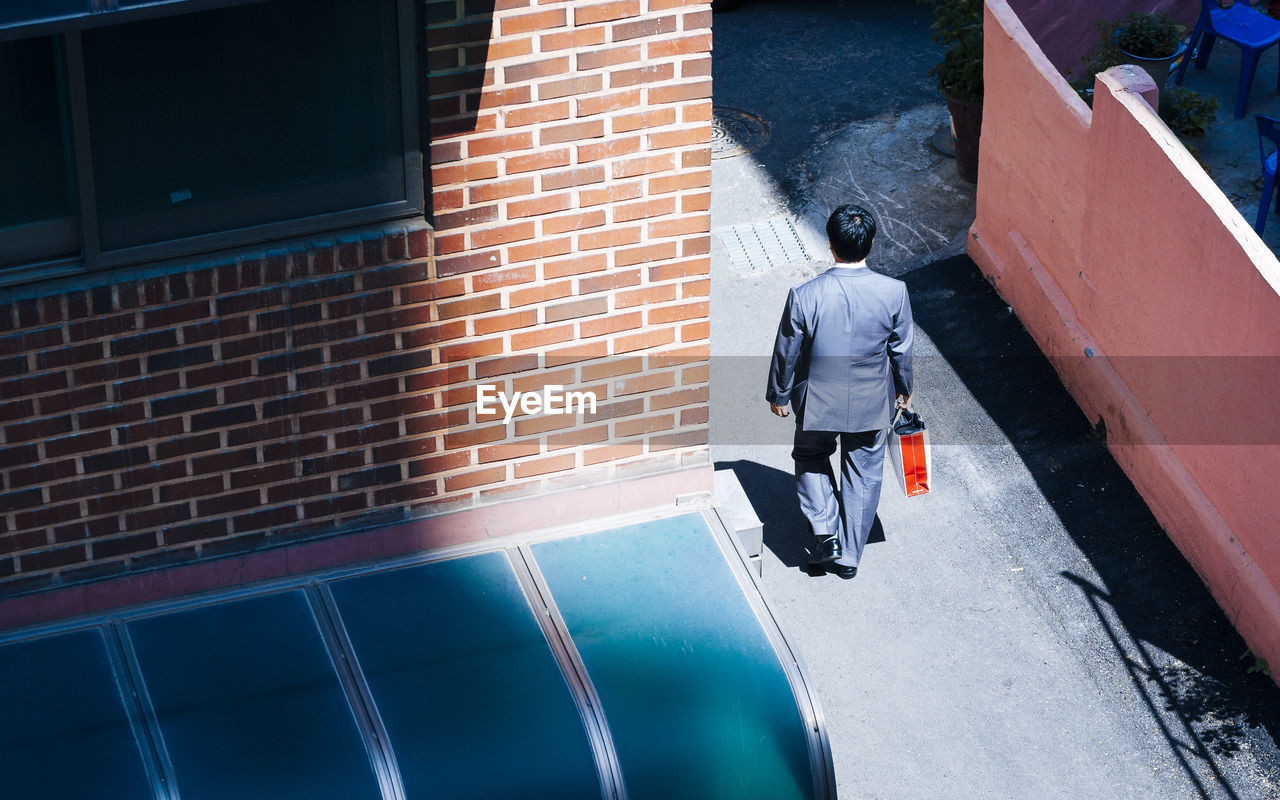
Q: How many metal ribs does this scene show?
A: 4